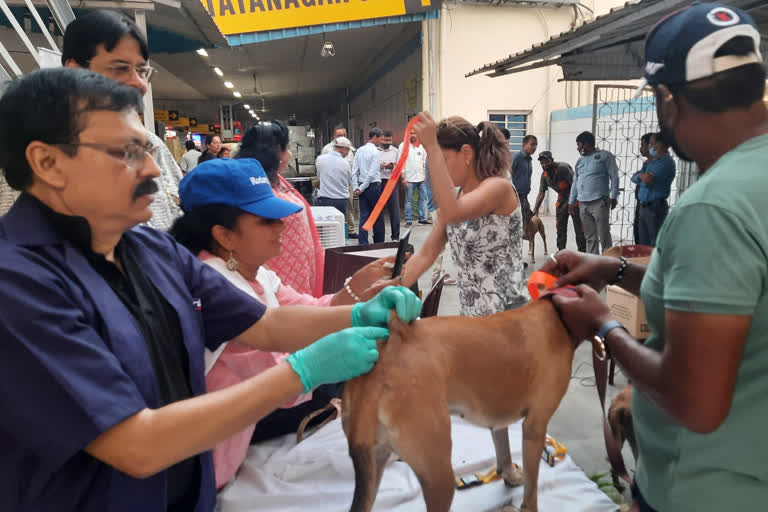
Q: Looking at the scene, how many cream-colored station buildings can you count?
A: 1